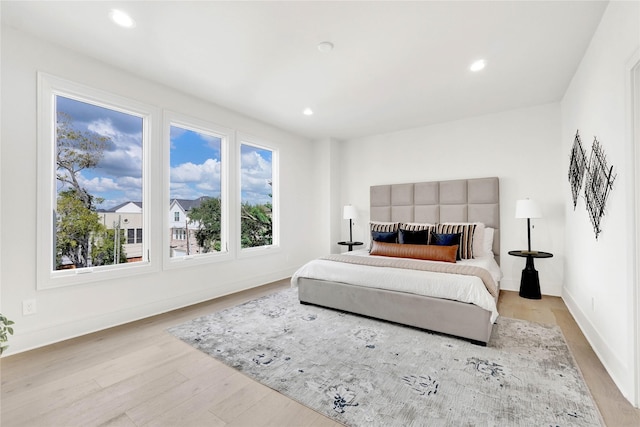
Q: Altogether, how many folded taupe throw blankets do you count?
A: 1